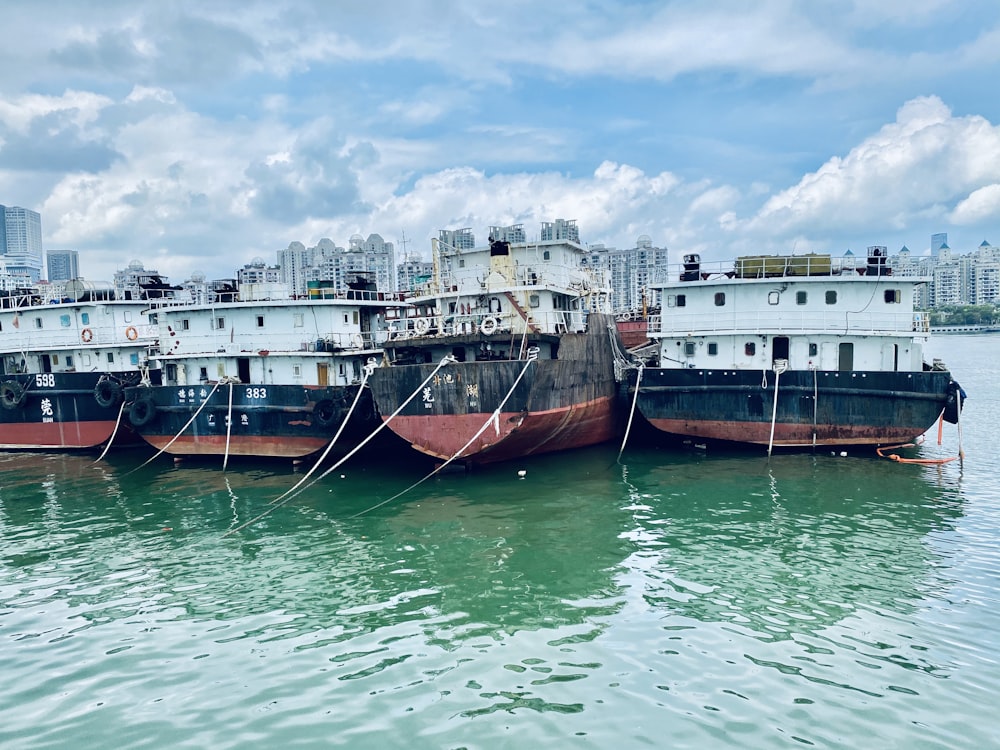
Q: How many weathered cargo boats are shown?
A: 4